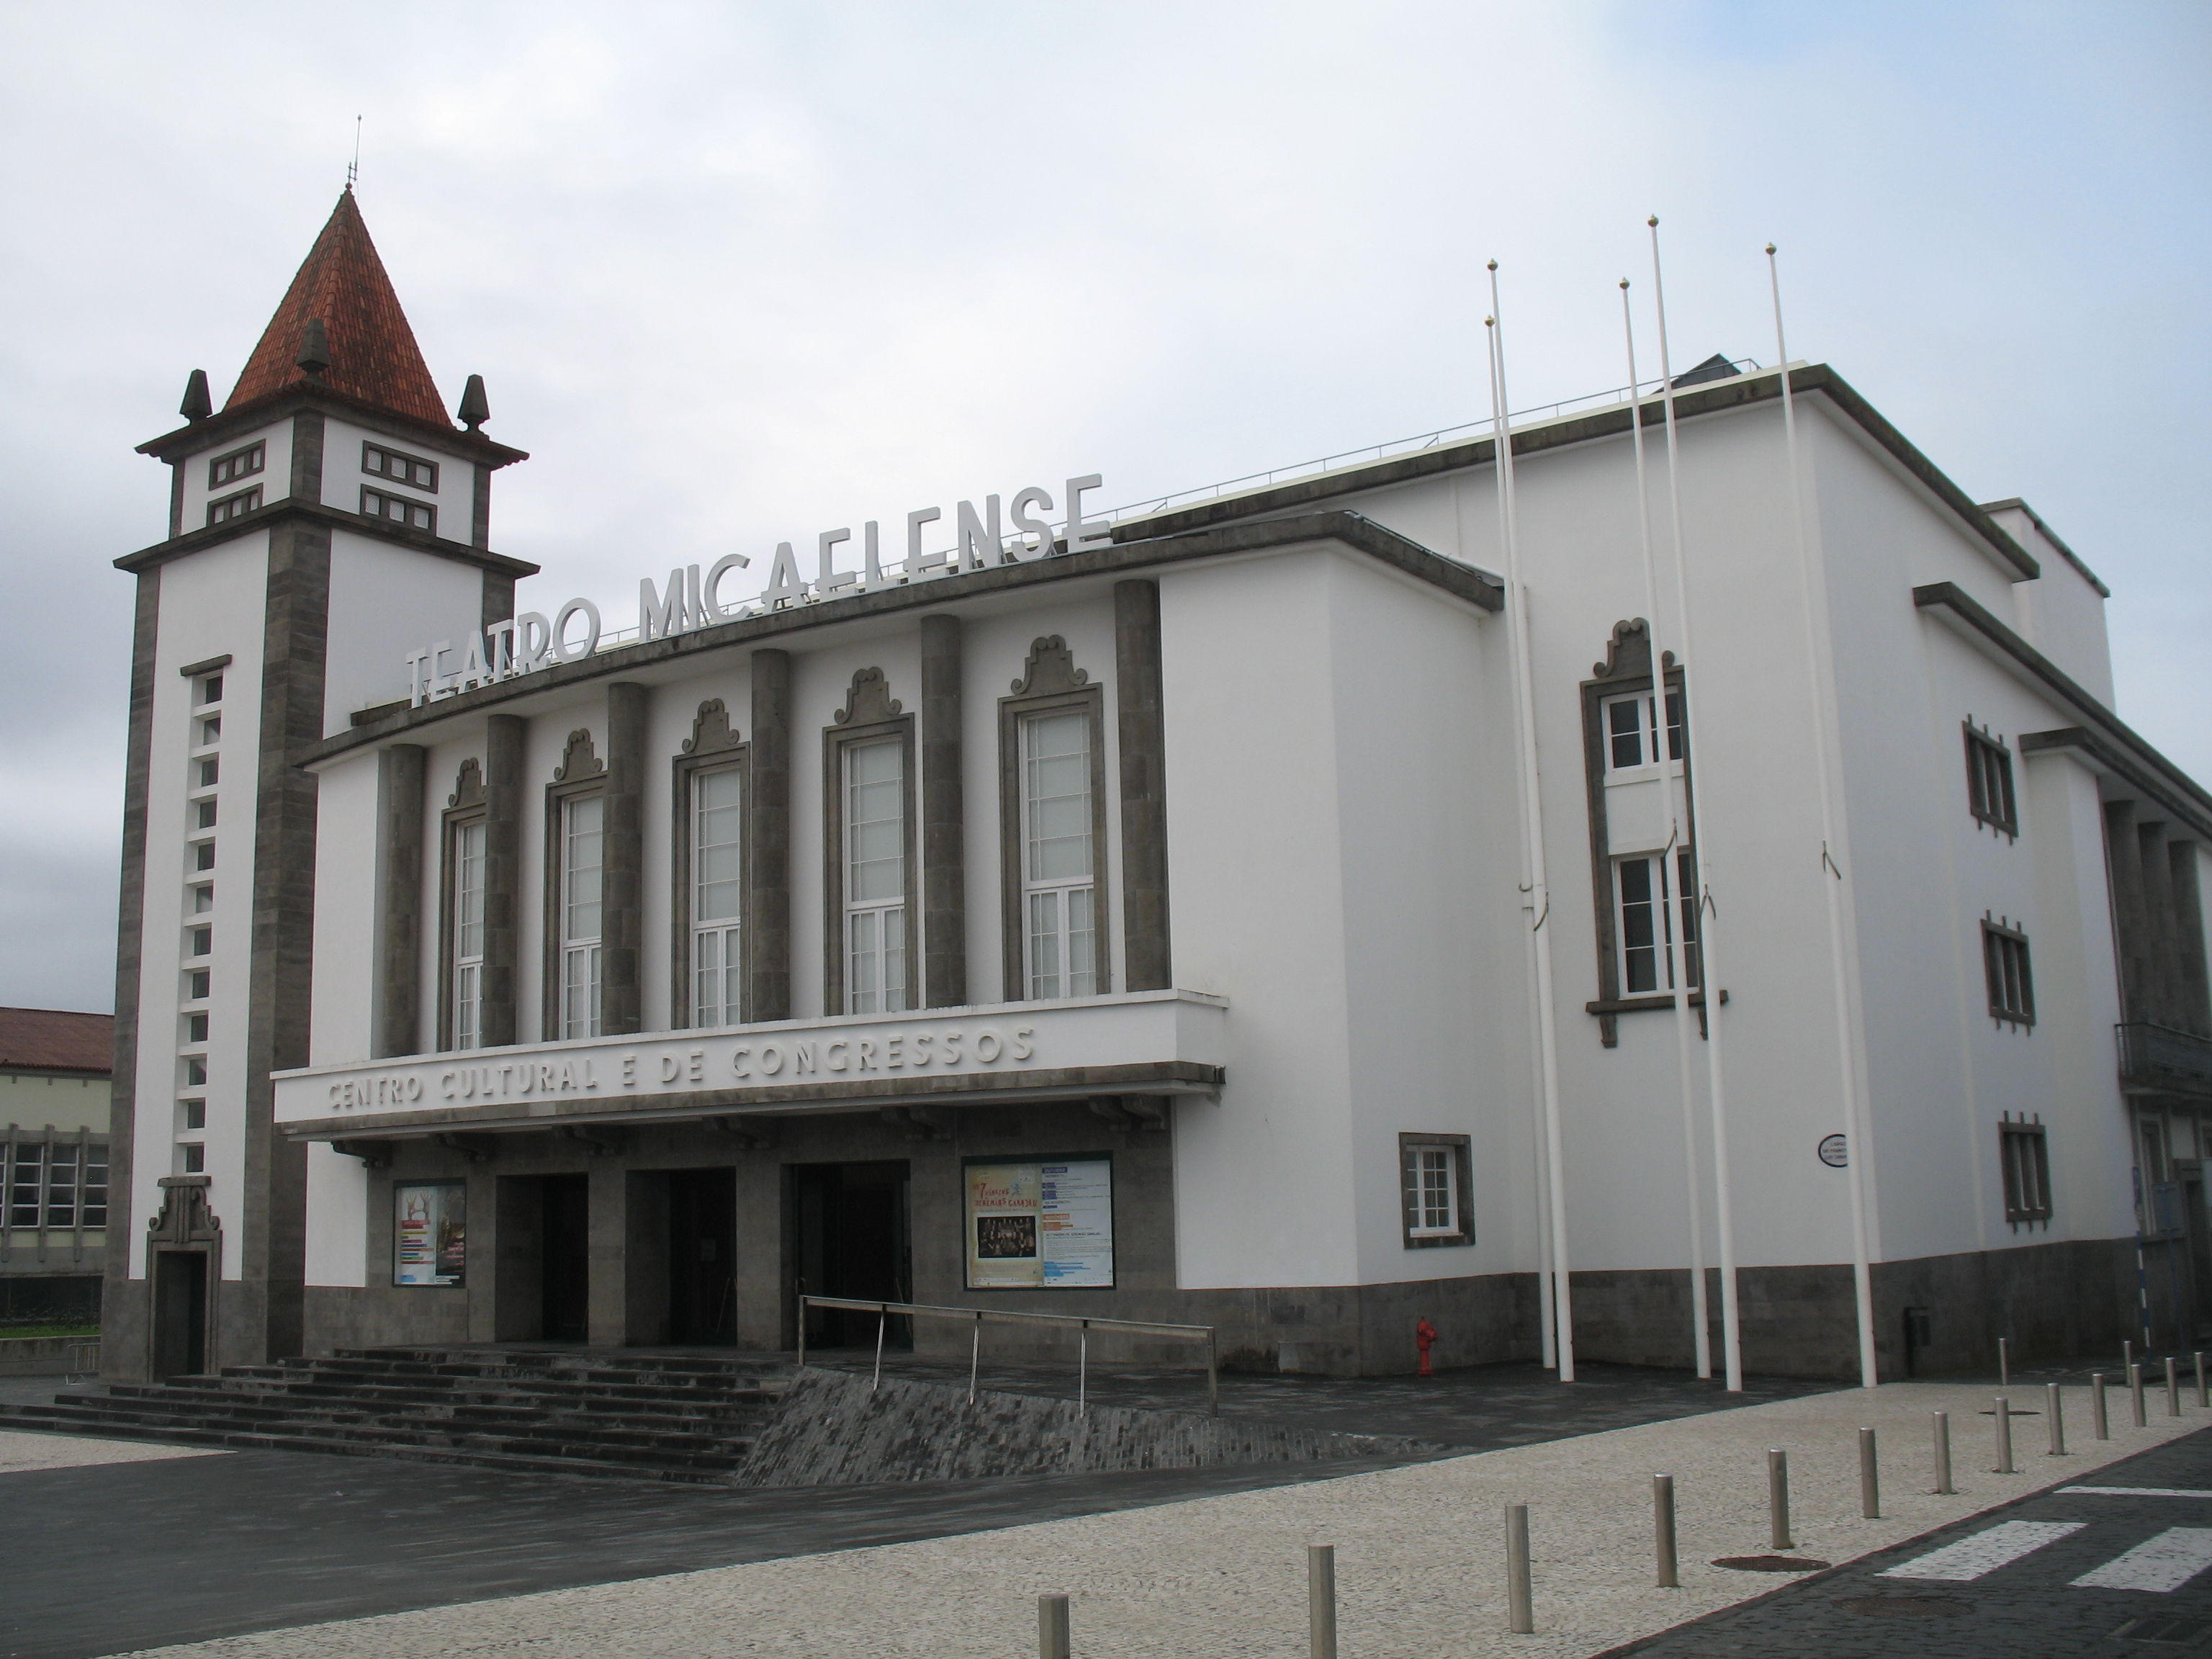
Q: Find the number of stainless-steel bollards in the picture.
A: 15